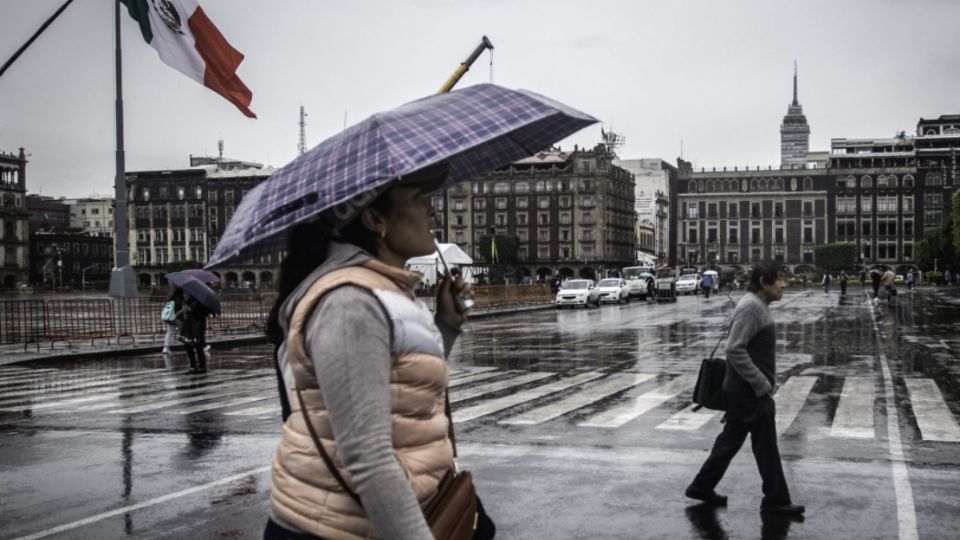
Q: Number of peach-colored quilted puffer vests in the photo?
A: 1